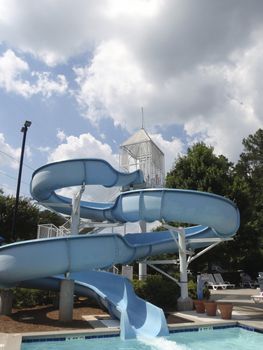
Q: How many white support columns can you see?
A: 3